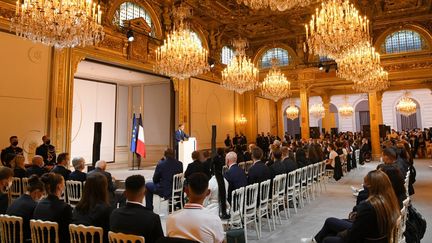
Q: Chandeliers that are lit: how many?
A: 12